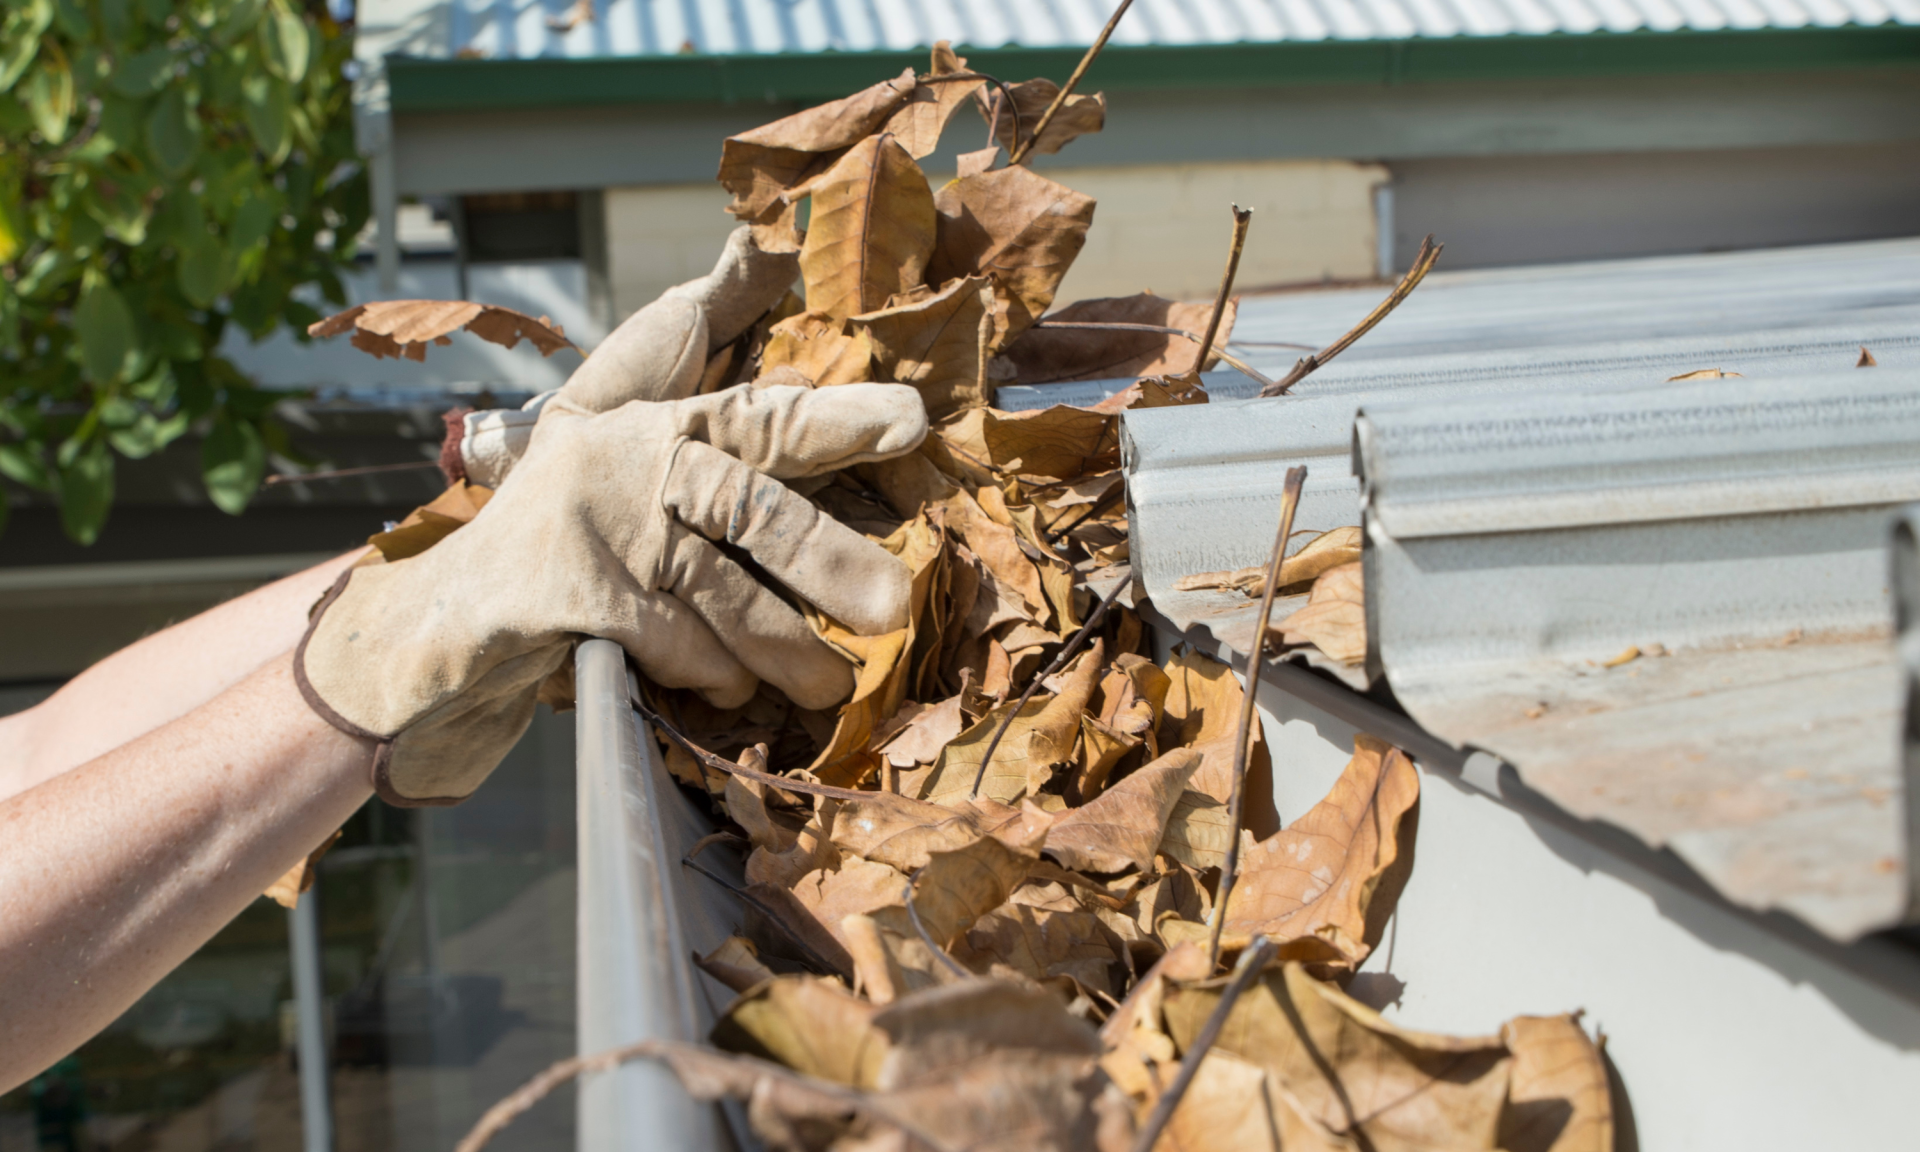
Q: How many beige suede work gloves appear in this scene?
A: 2